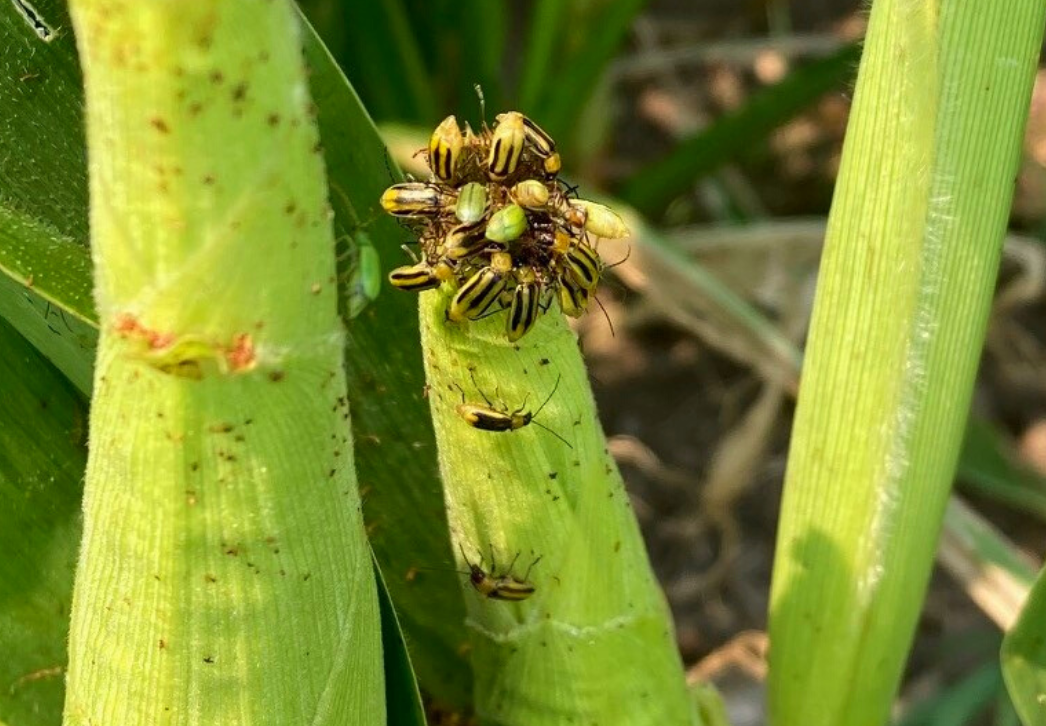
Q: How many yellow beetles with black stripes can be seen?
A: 12